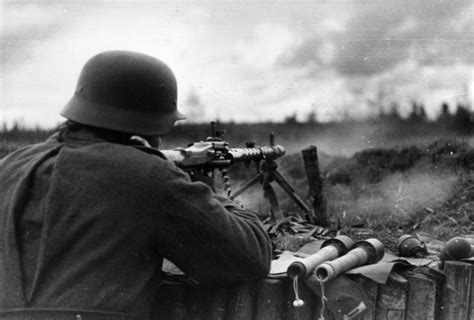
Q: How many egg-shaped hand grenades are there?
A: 2